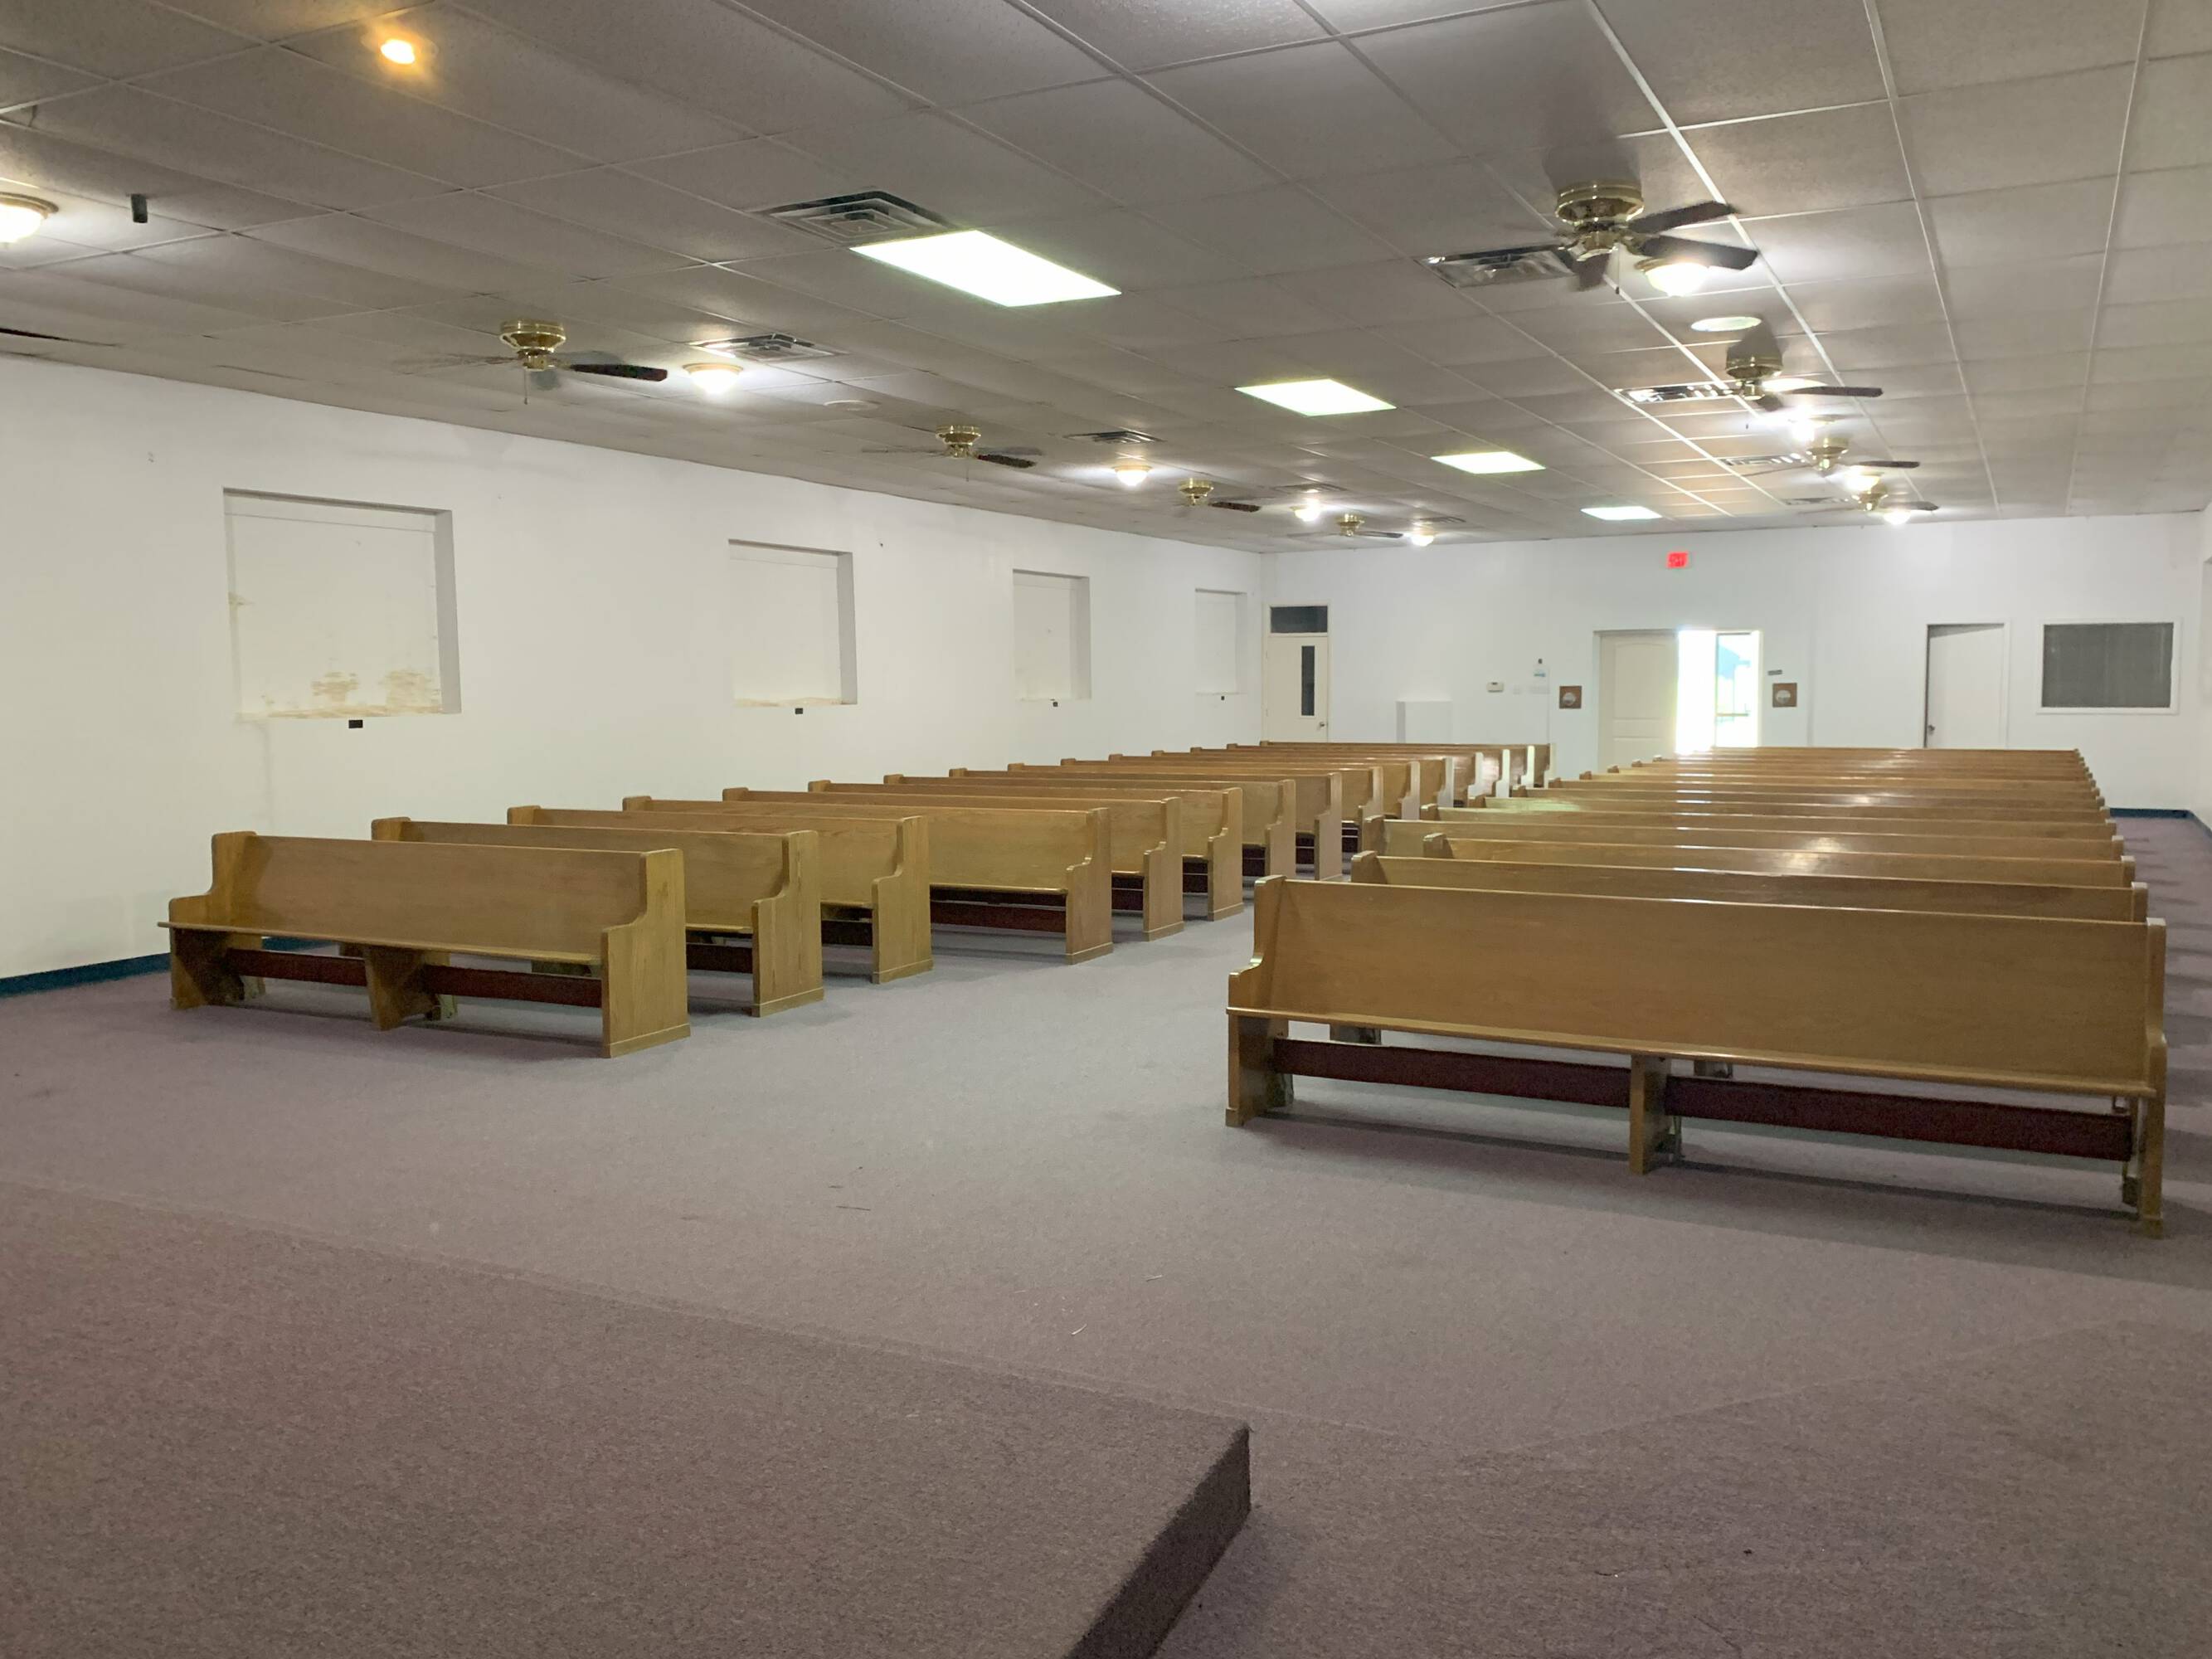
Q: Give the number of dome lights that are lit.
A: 9